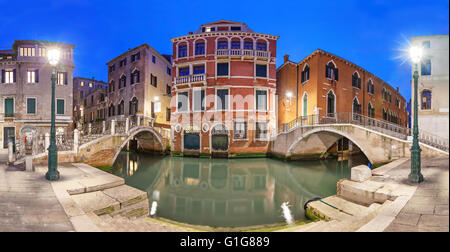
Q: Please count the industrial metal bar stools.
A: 0